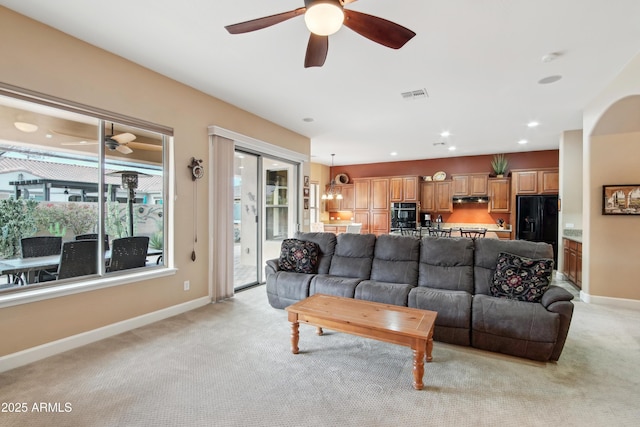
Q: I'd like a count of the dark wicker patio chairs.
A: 4